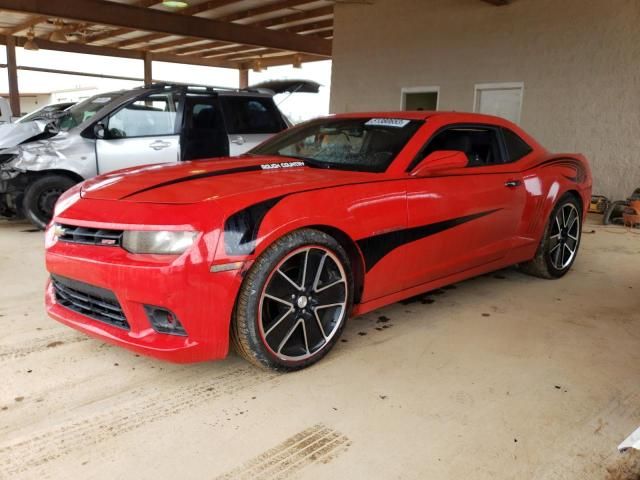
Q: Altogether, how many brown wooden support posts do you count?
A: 3